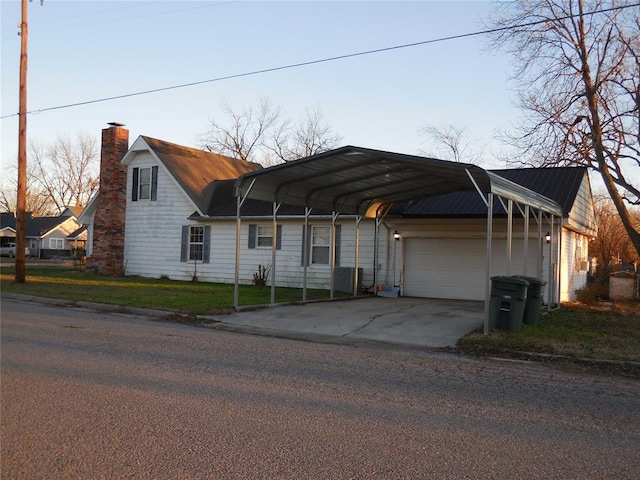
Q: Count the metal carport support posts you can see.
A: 12